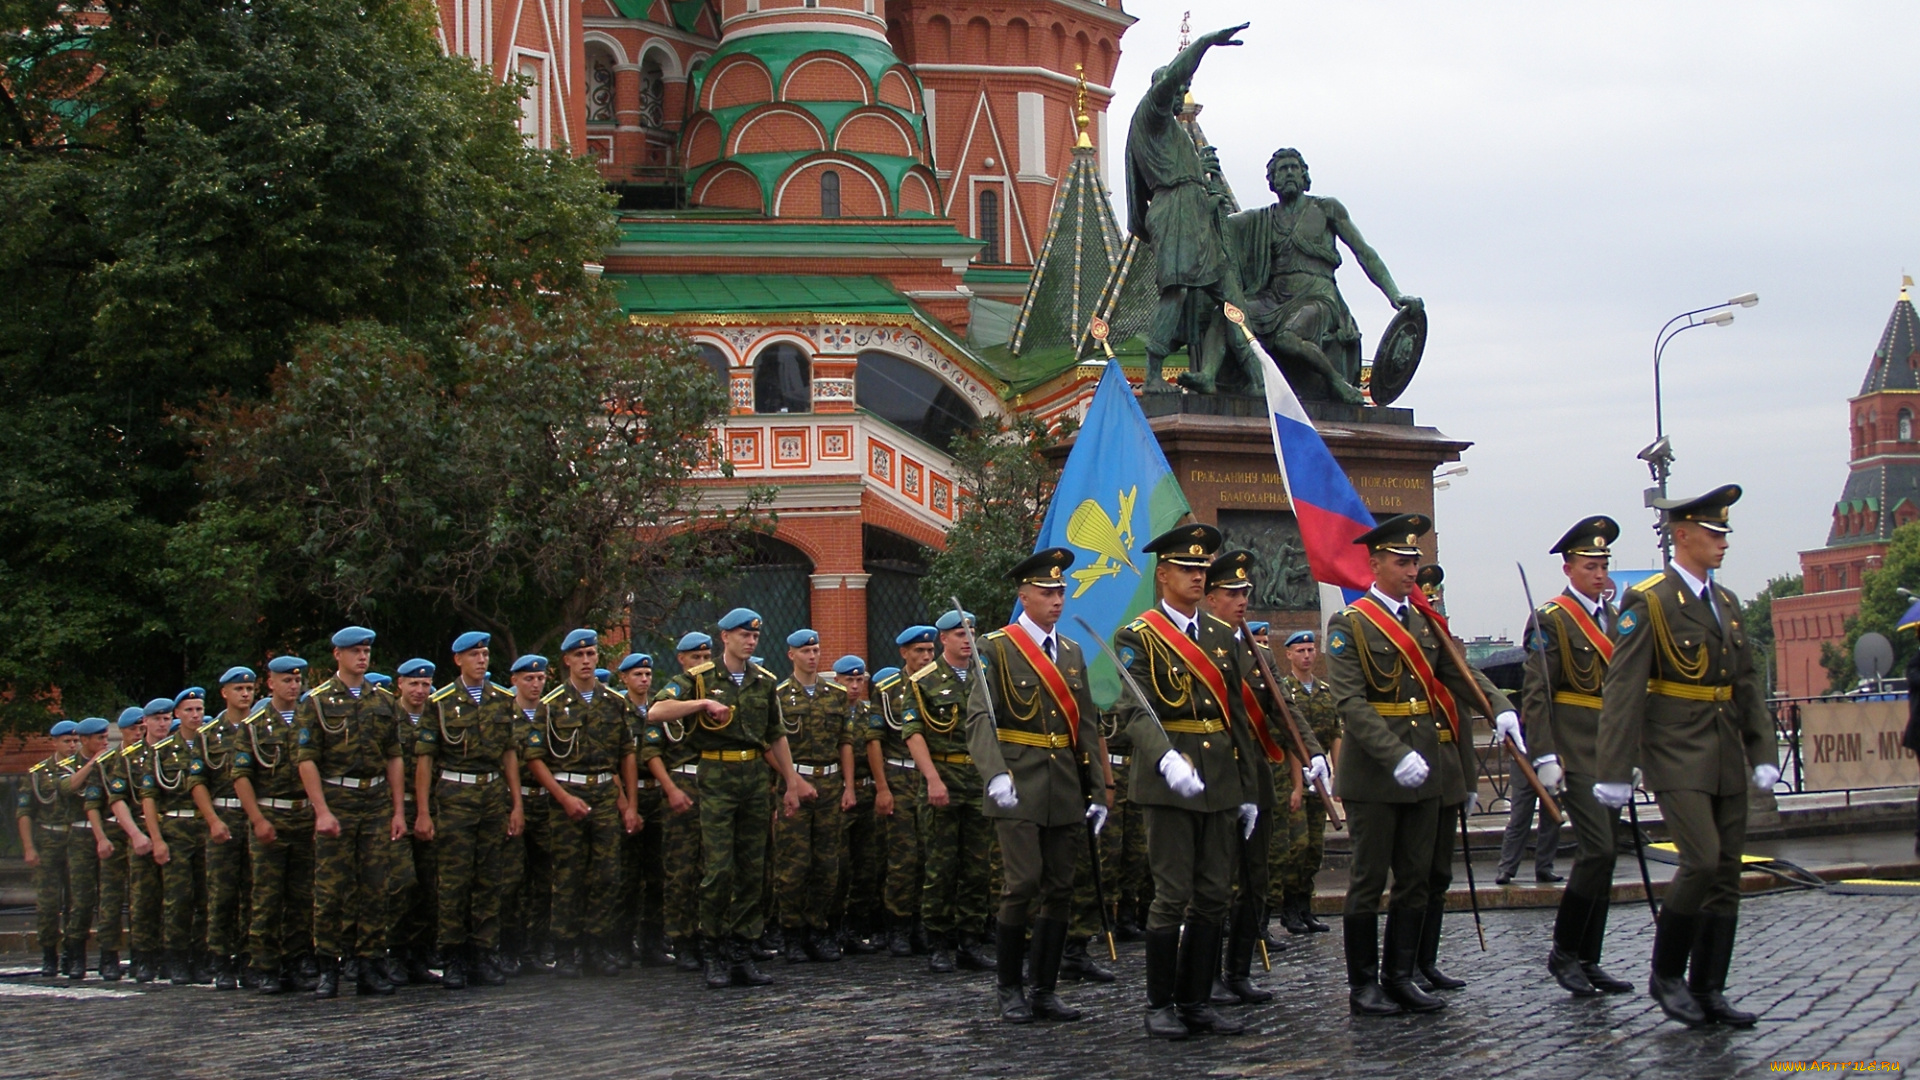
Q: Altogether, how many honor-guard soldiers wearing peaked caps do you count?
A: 7